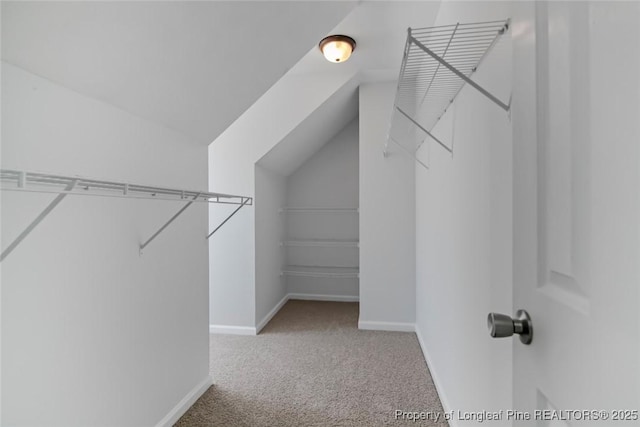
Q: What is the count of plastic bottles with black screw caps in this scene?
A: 0